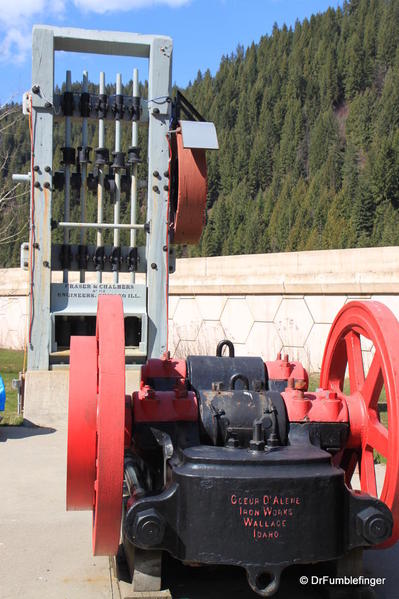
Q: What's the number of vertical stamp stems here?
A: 5